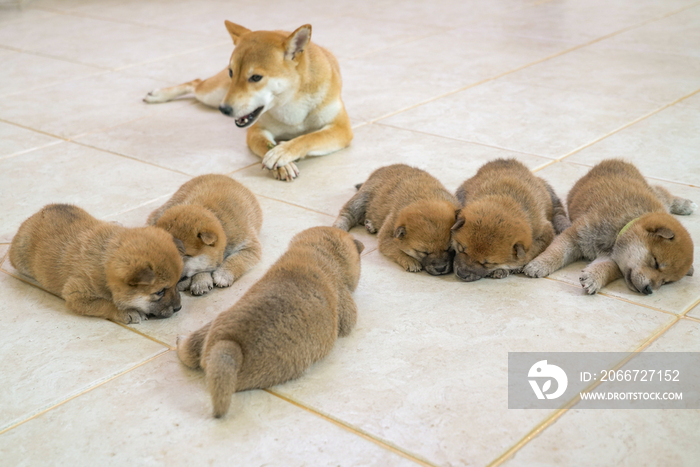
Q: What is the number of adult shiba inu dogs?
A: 1